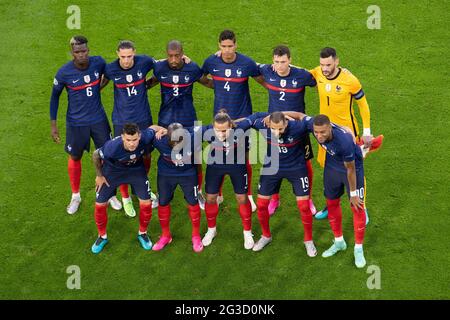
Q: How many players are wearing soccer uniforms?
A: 11